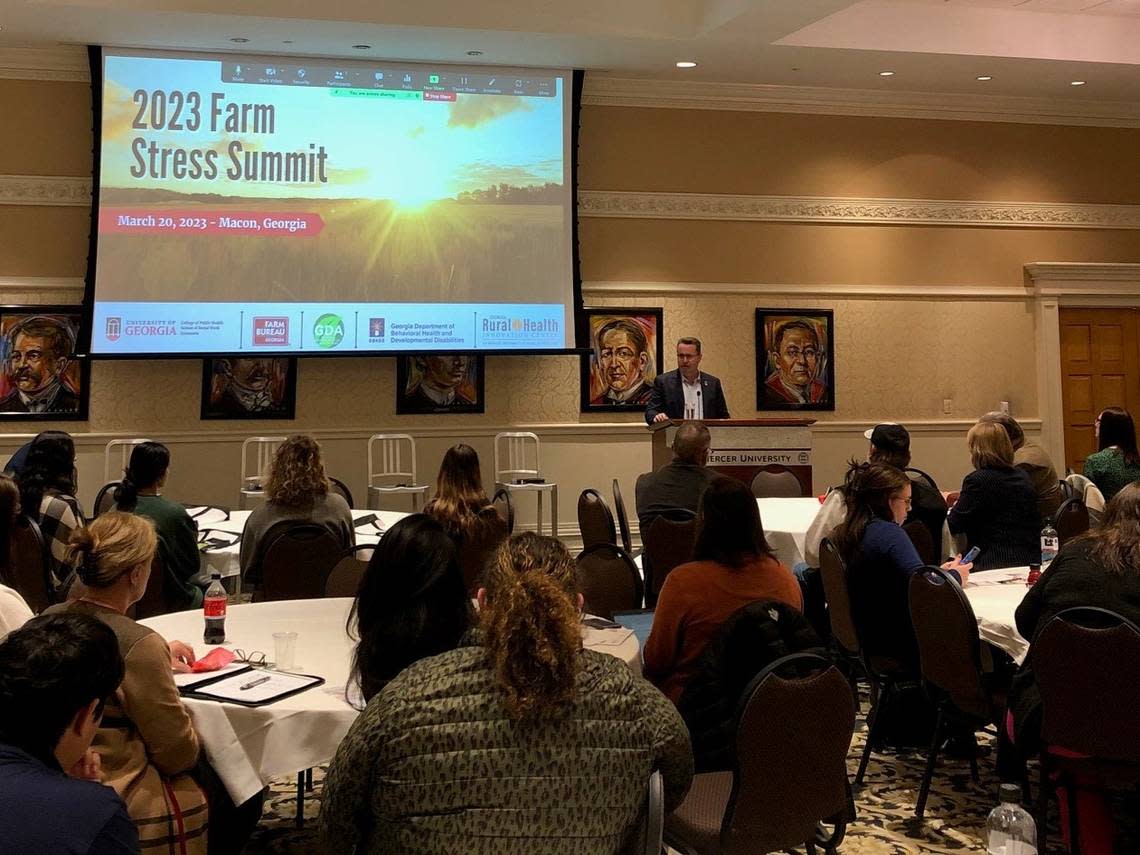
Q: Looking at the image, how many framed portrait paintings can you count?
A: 5